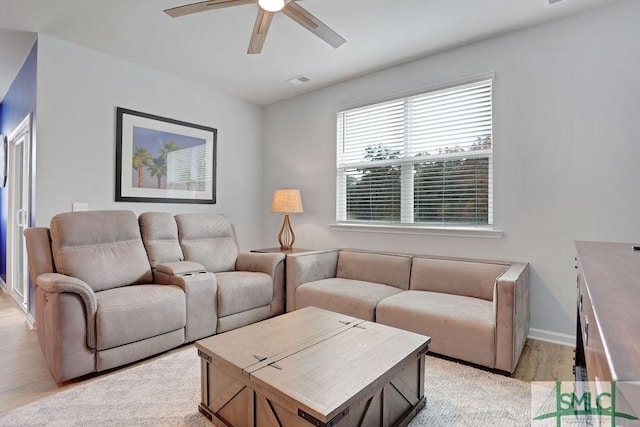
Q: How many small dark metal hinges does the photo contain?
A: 4